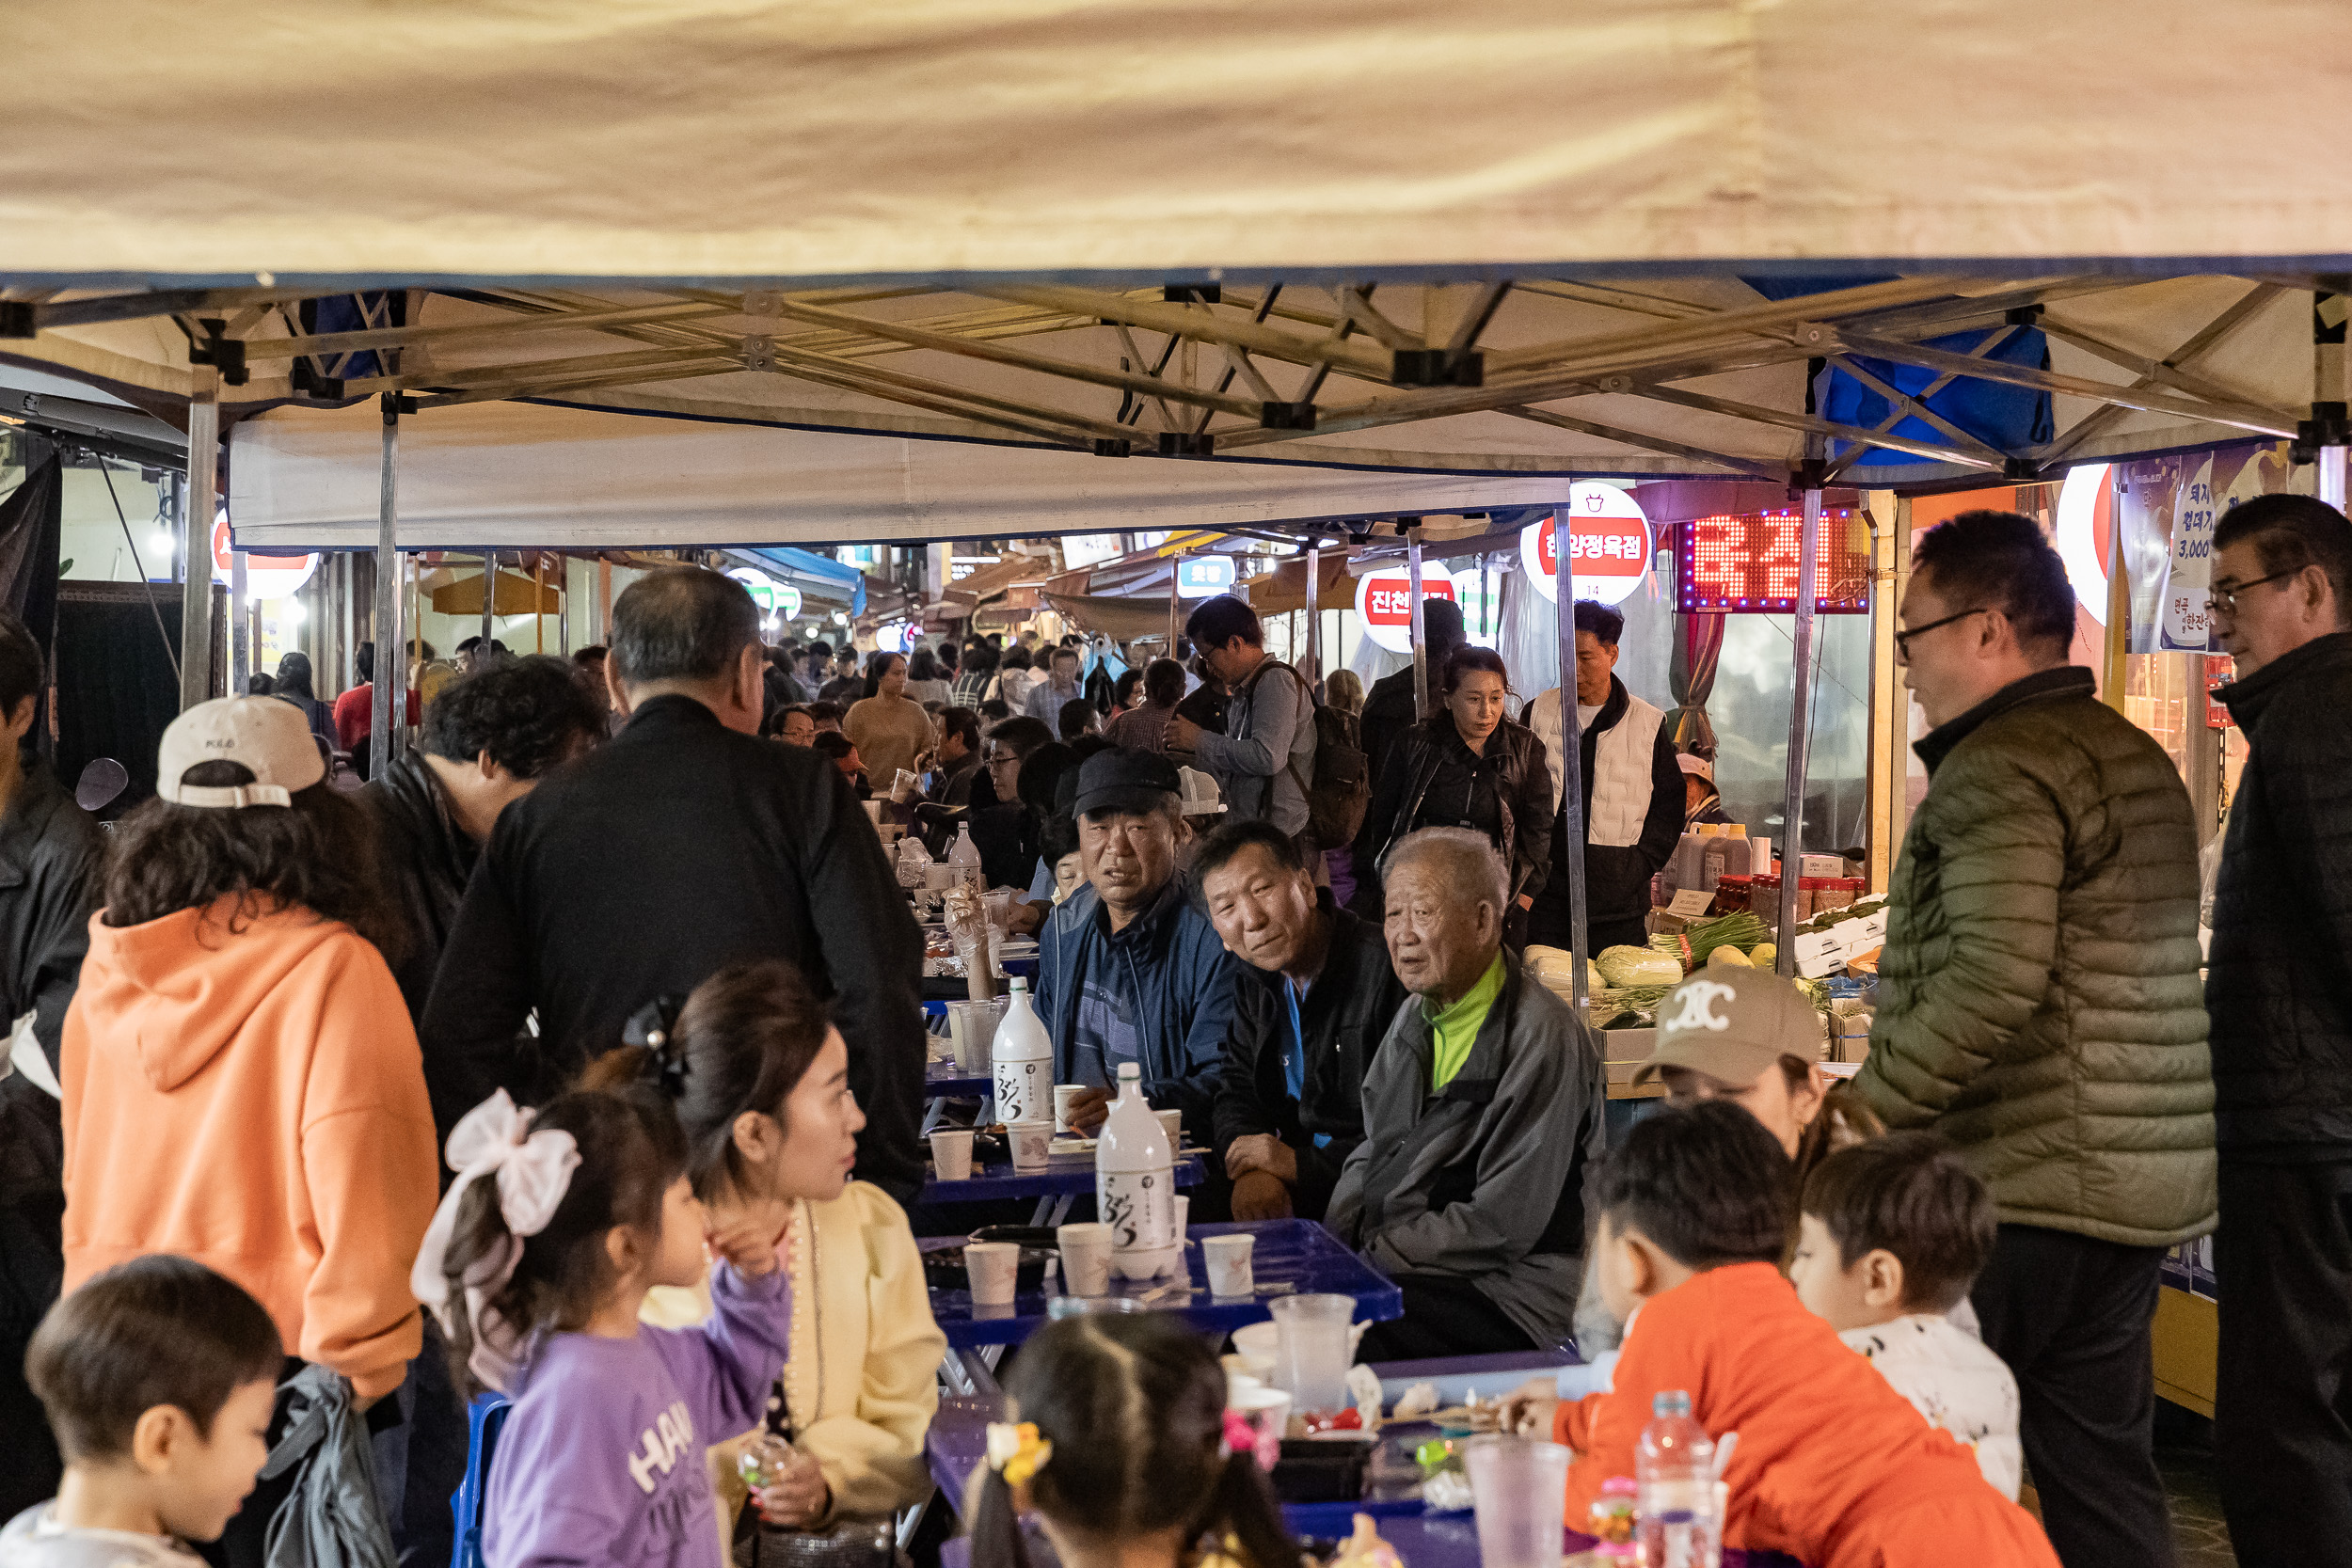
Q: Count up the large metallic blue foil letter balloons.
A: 0